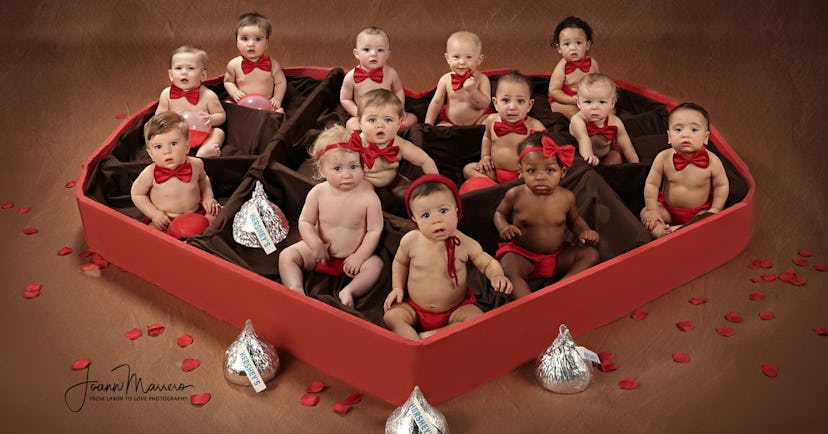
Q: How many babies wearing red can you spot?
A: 13